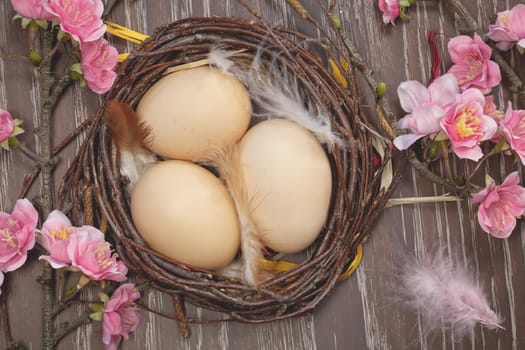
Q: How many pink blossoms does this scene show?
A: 15